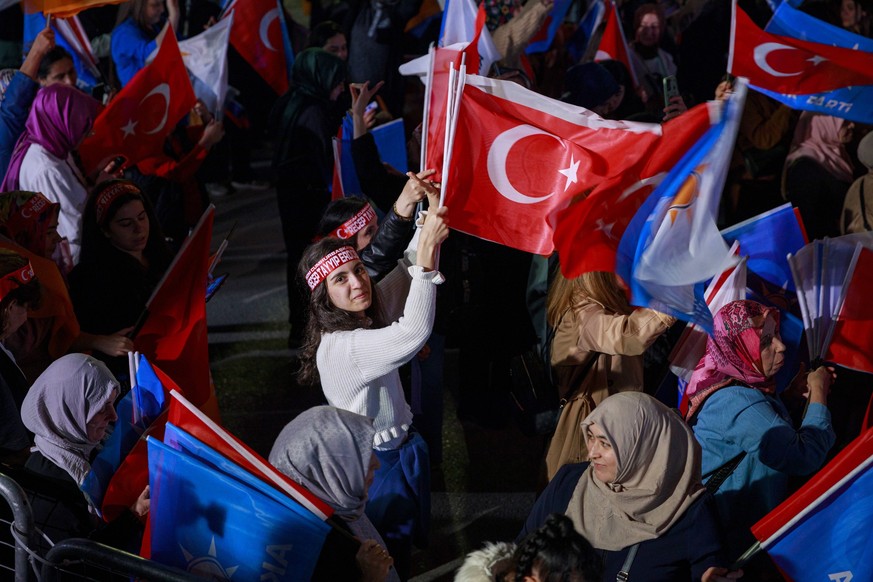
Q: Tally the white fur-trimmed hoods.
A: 1